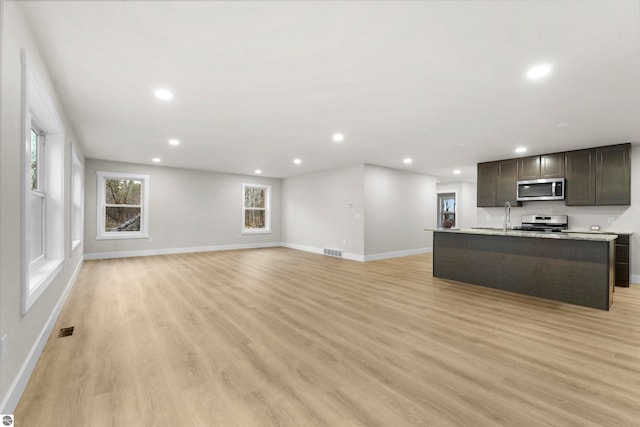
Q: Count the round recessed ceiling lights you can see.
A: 10